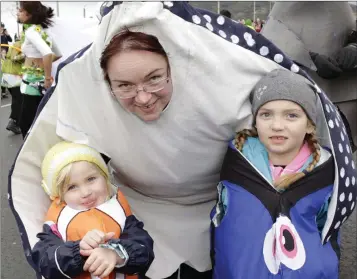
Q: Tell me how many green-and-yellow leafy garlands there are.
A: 2